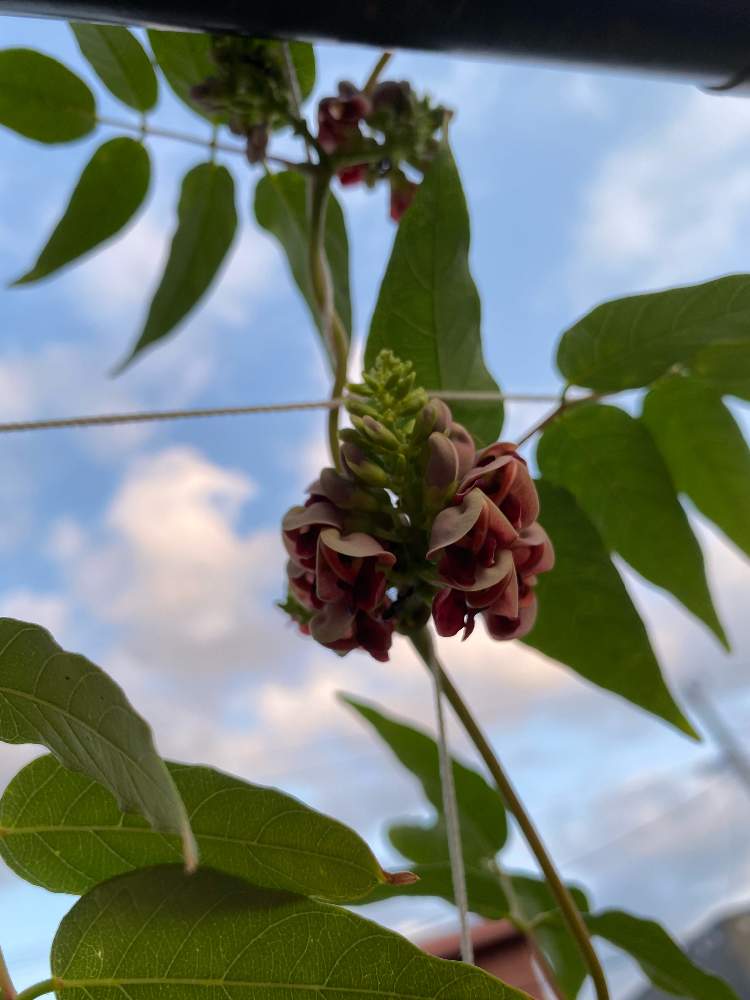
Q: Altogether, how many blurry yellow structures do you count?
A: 0